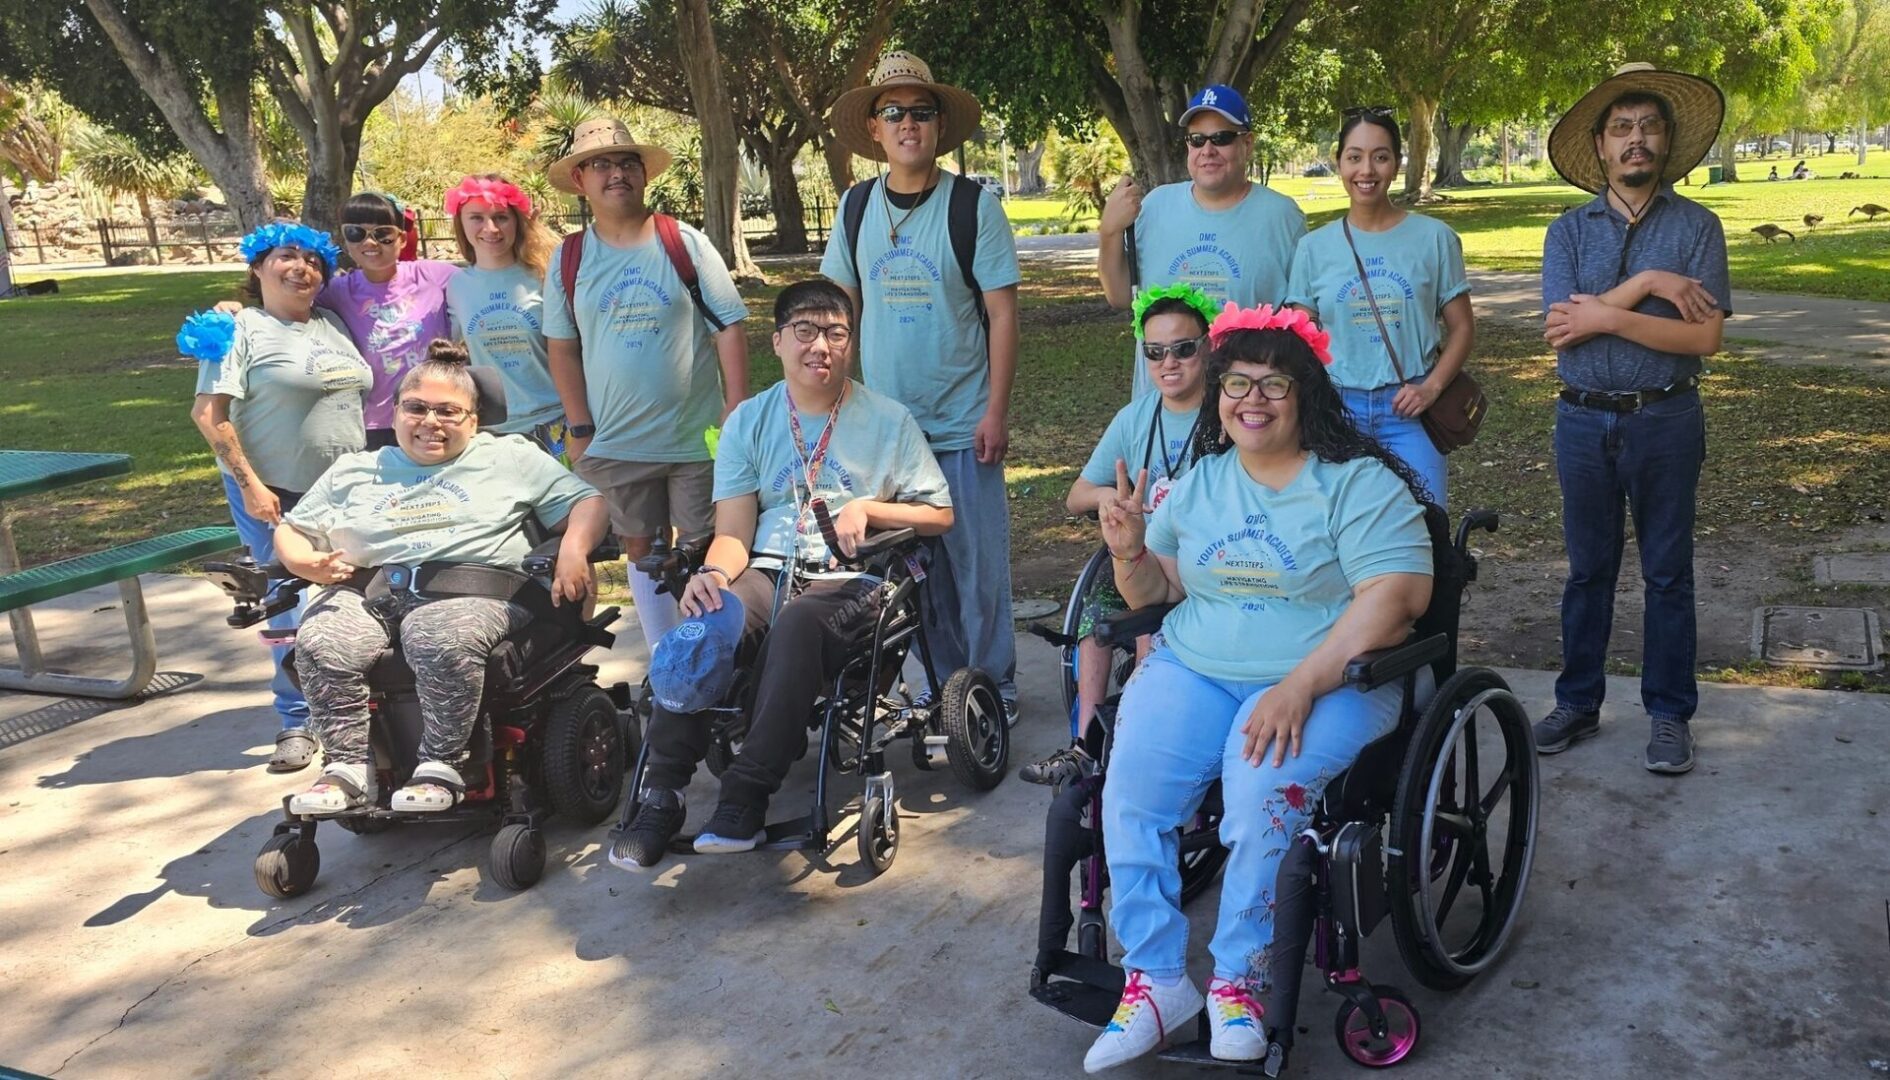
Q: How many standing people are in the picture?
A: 8